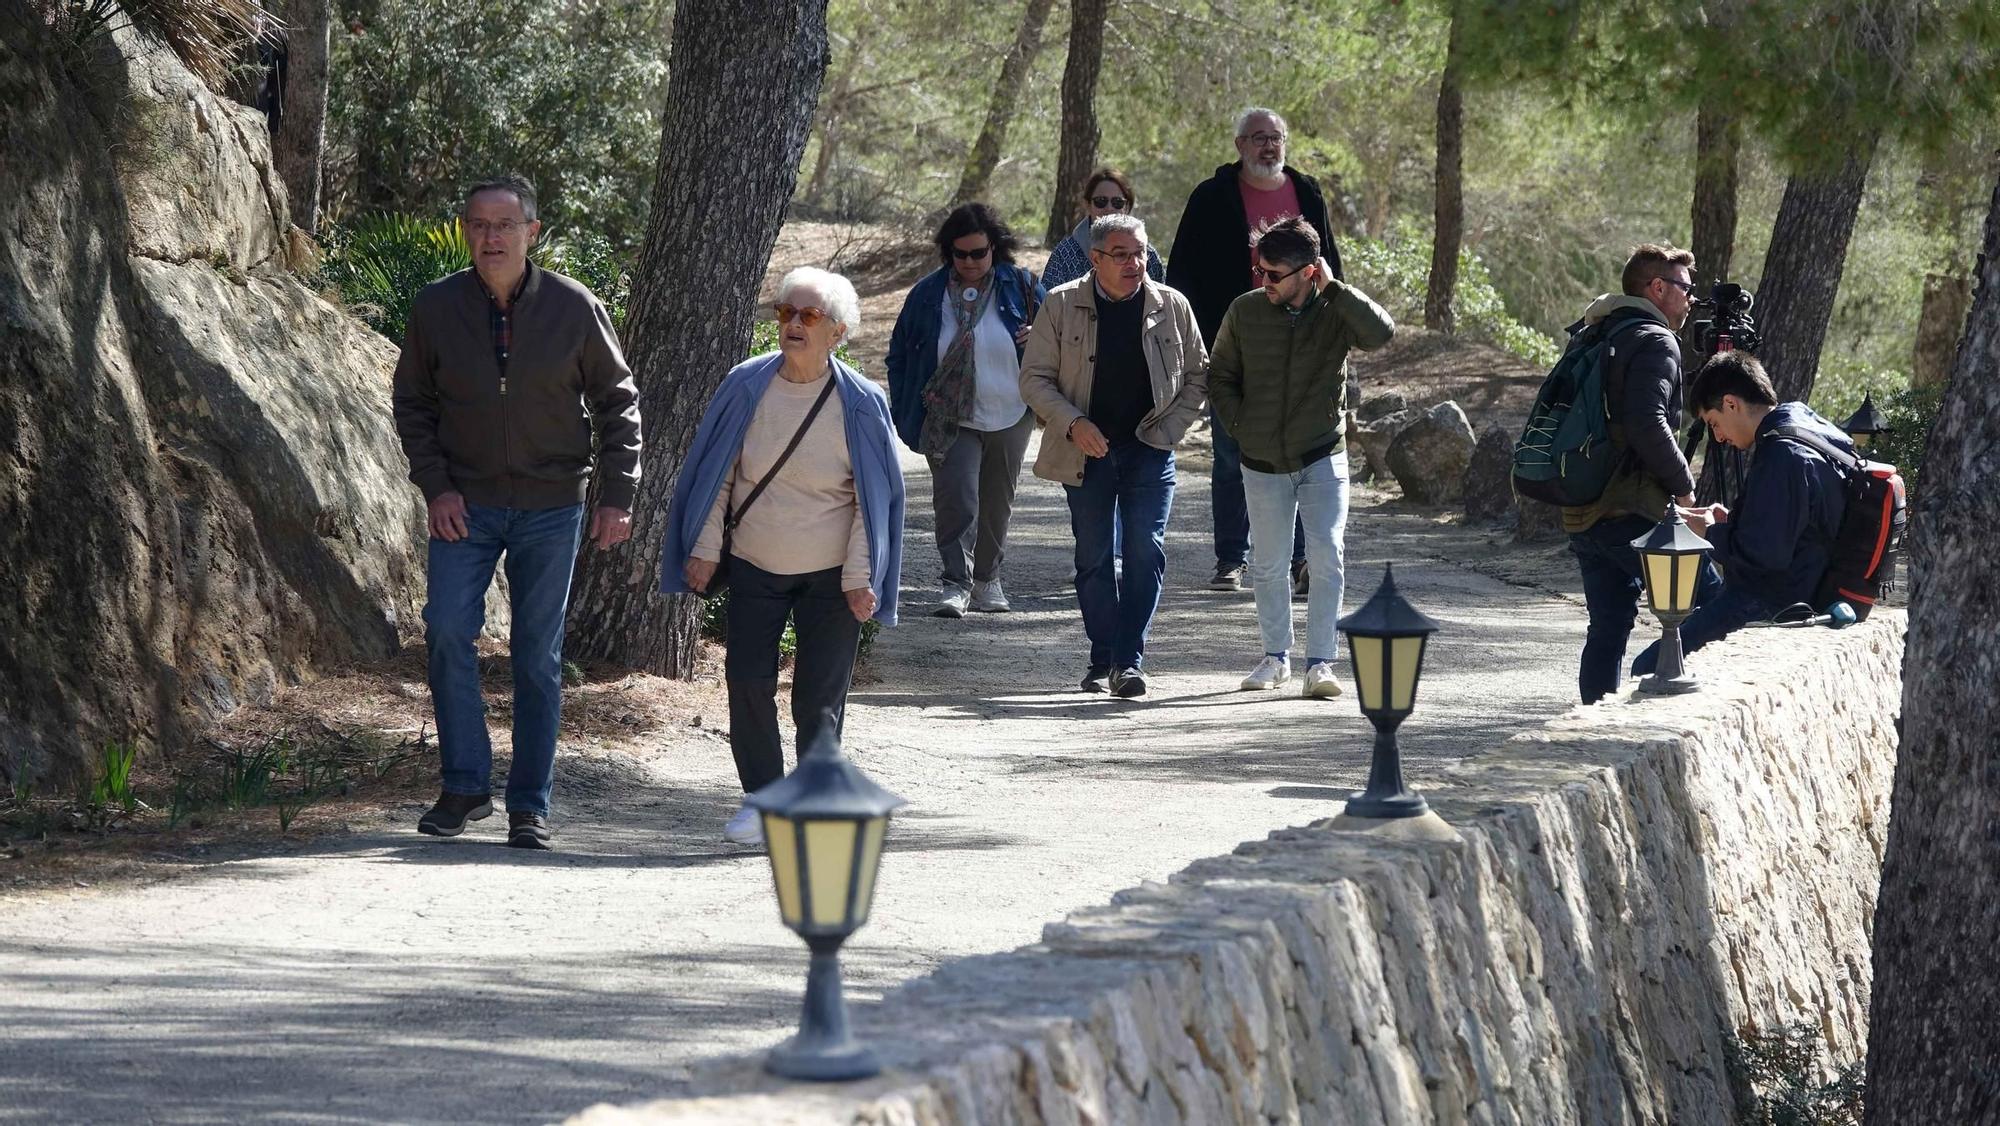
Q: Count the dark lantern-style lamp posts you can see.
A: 4